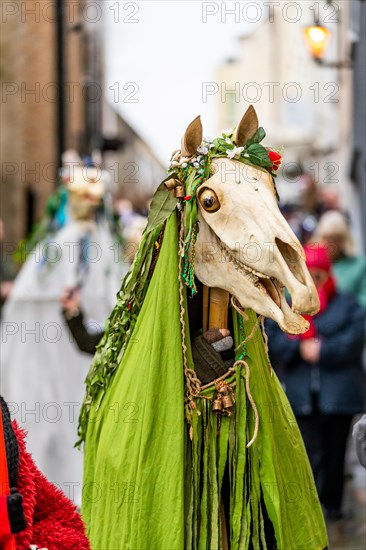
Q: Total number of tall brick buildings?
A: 1